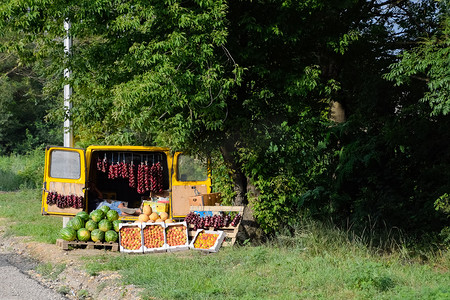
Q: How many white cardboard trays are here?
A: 4